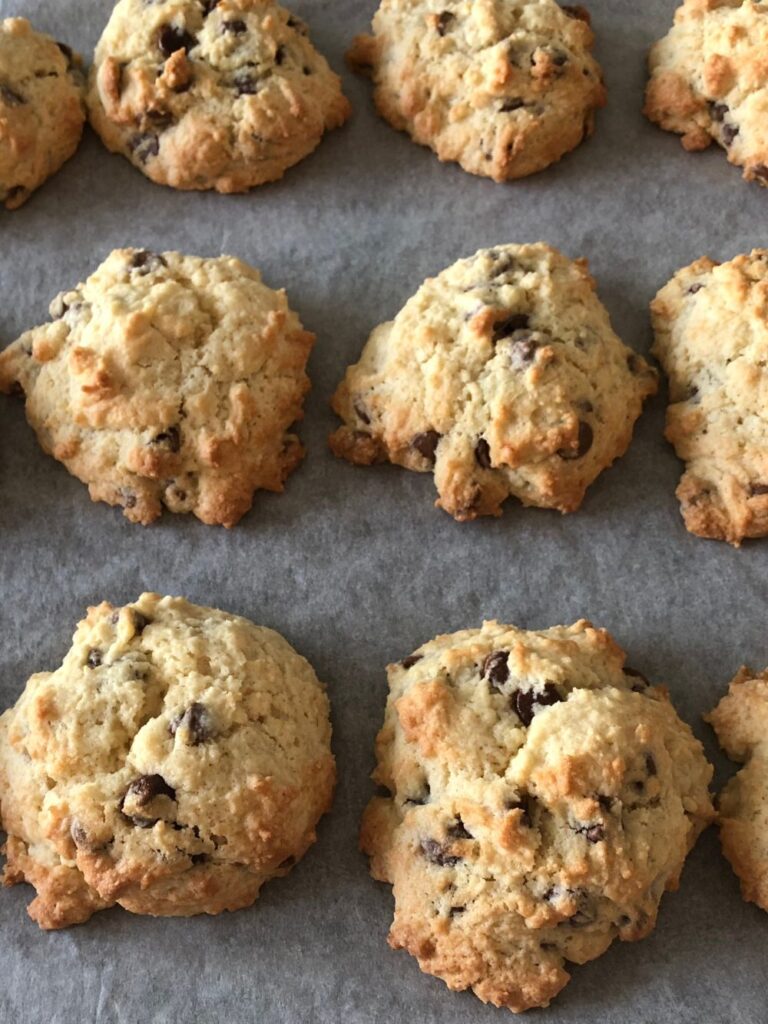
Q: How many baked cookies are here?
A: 10